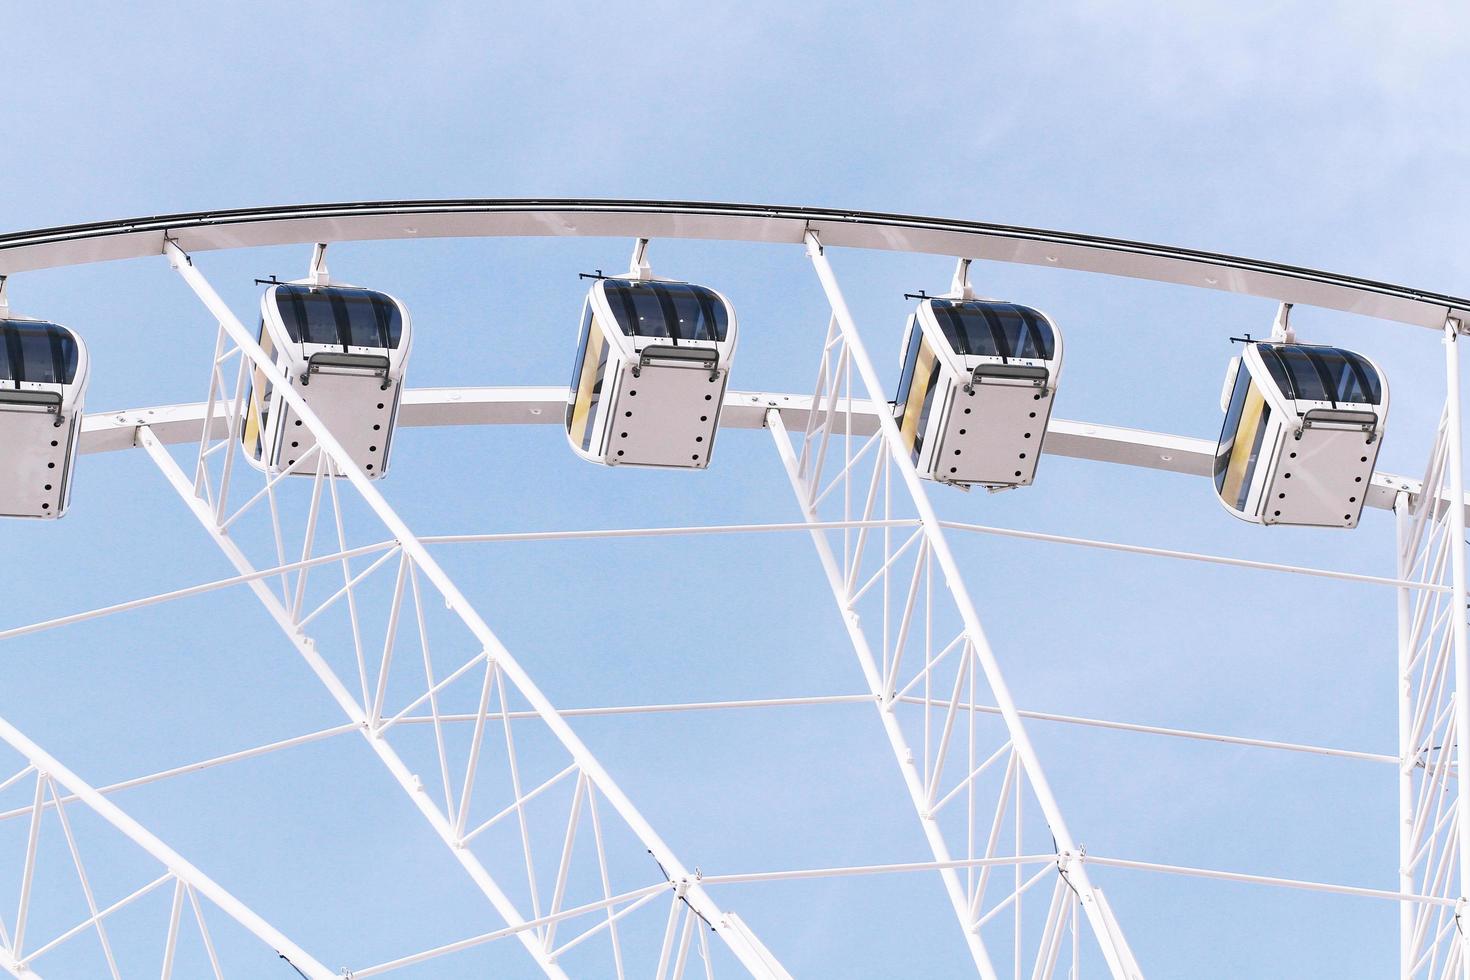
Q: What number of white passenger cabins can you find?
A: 5